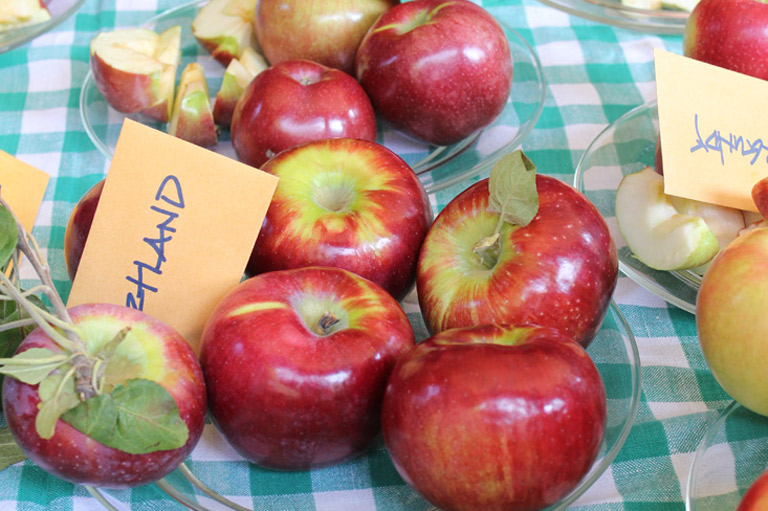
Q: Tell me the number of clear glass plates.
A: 6